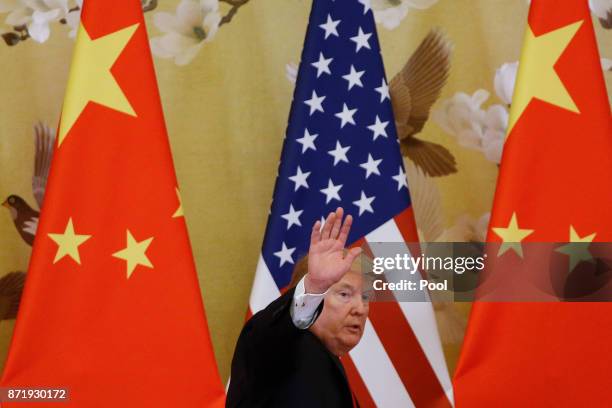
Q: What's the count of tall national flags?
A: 3